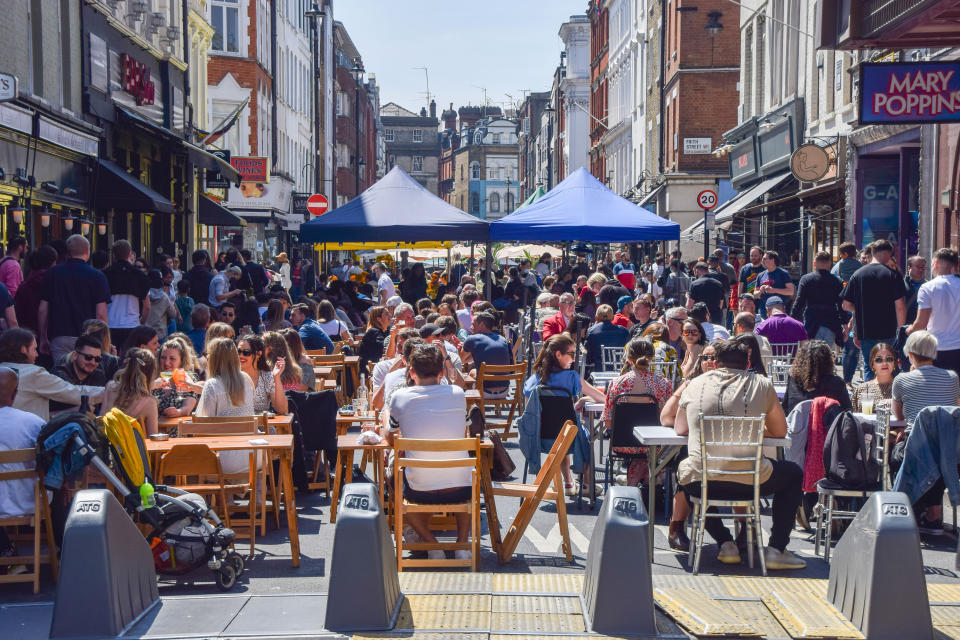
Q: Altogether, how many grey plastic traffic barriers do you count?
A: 4